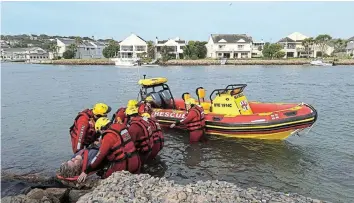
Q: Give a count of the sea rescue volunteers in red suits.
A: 7